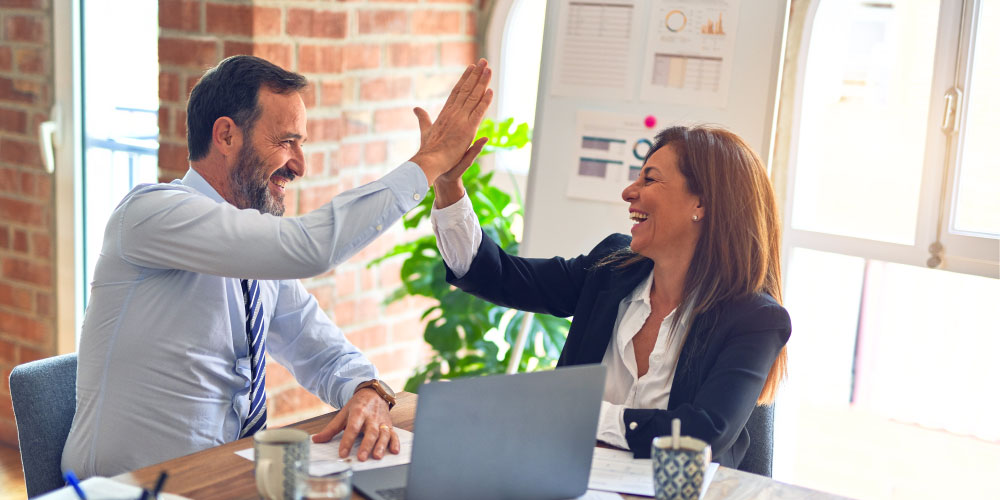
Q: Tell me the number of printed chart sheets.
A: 3